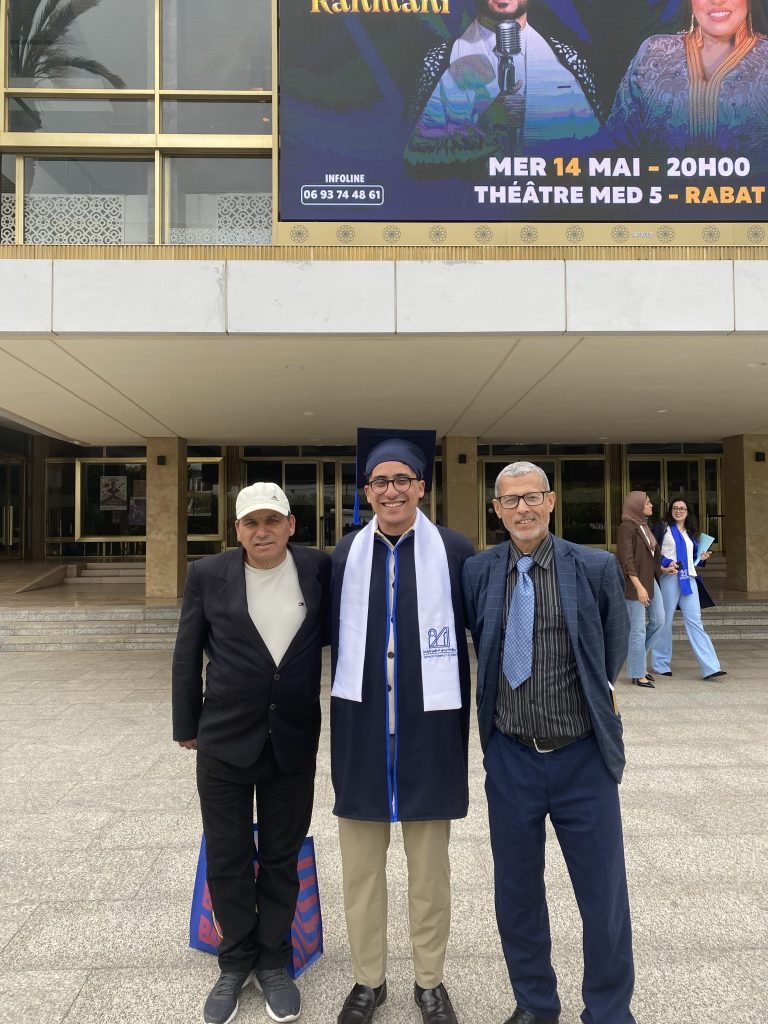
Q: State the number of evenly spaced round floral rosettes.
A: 11